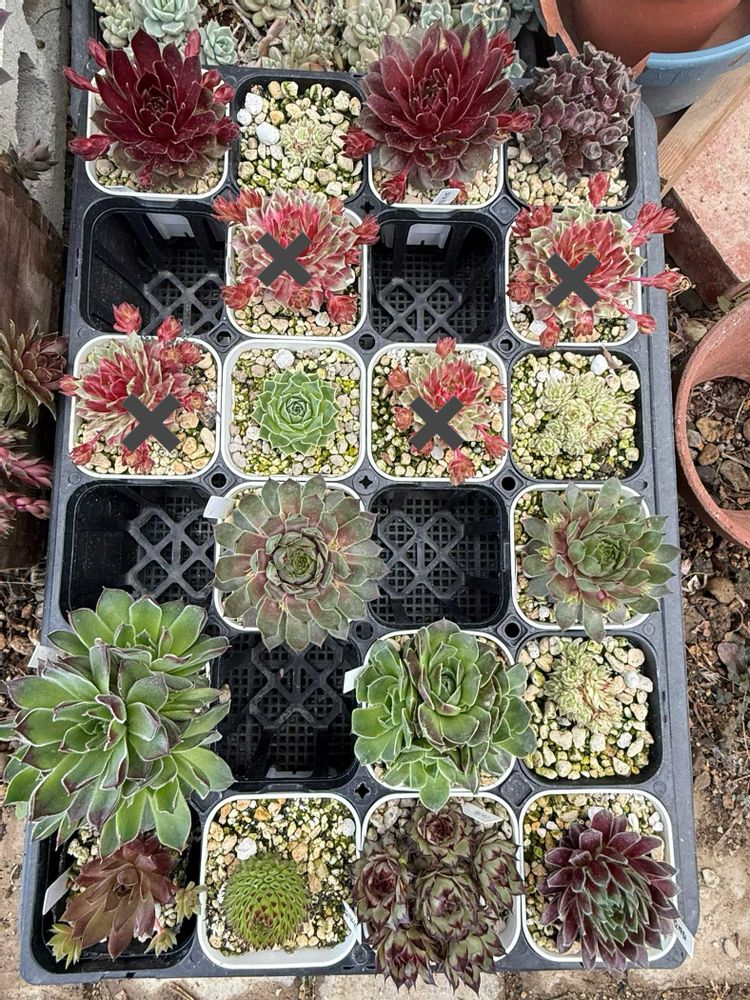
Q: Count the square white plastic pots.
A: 13